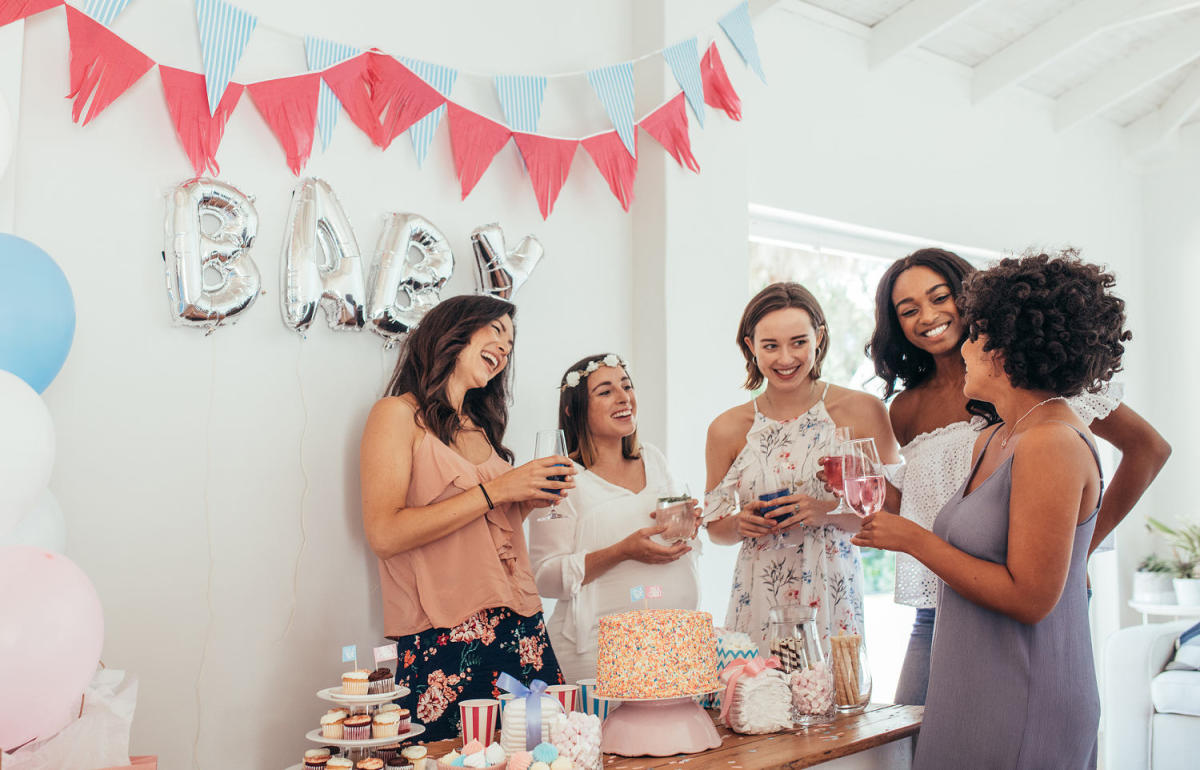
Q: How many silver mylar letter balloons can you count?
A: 4